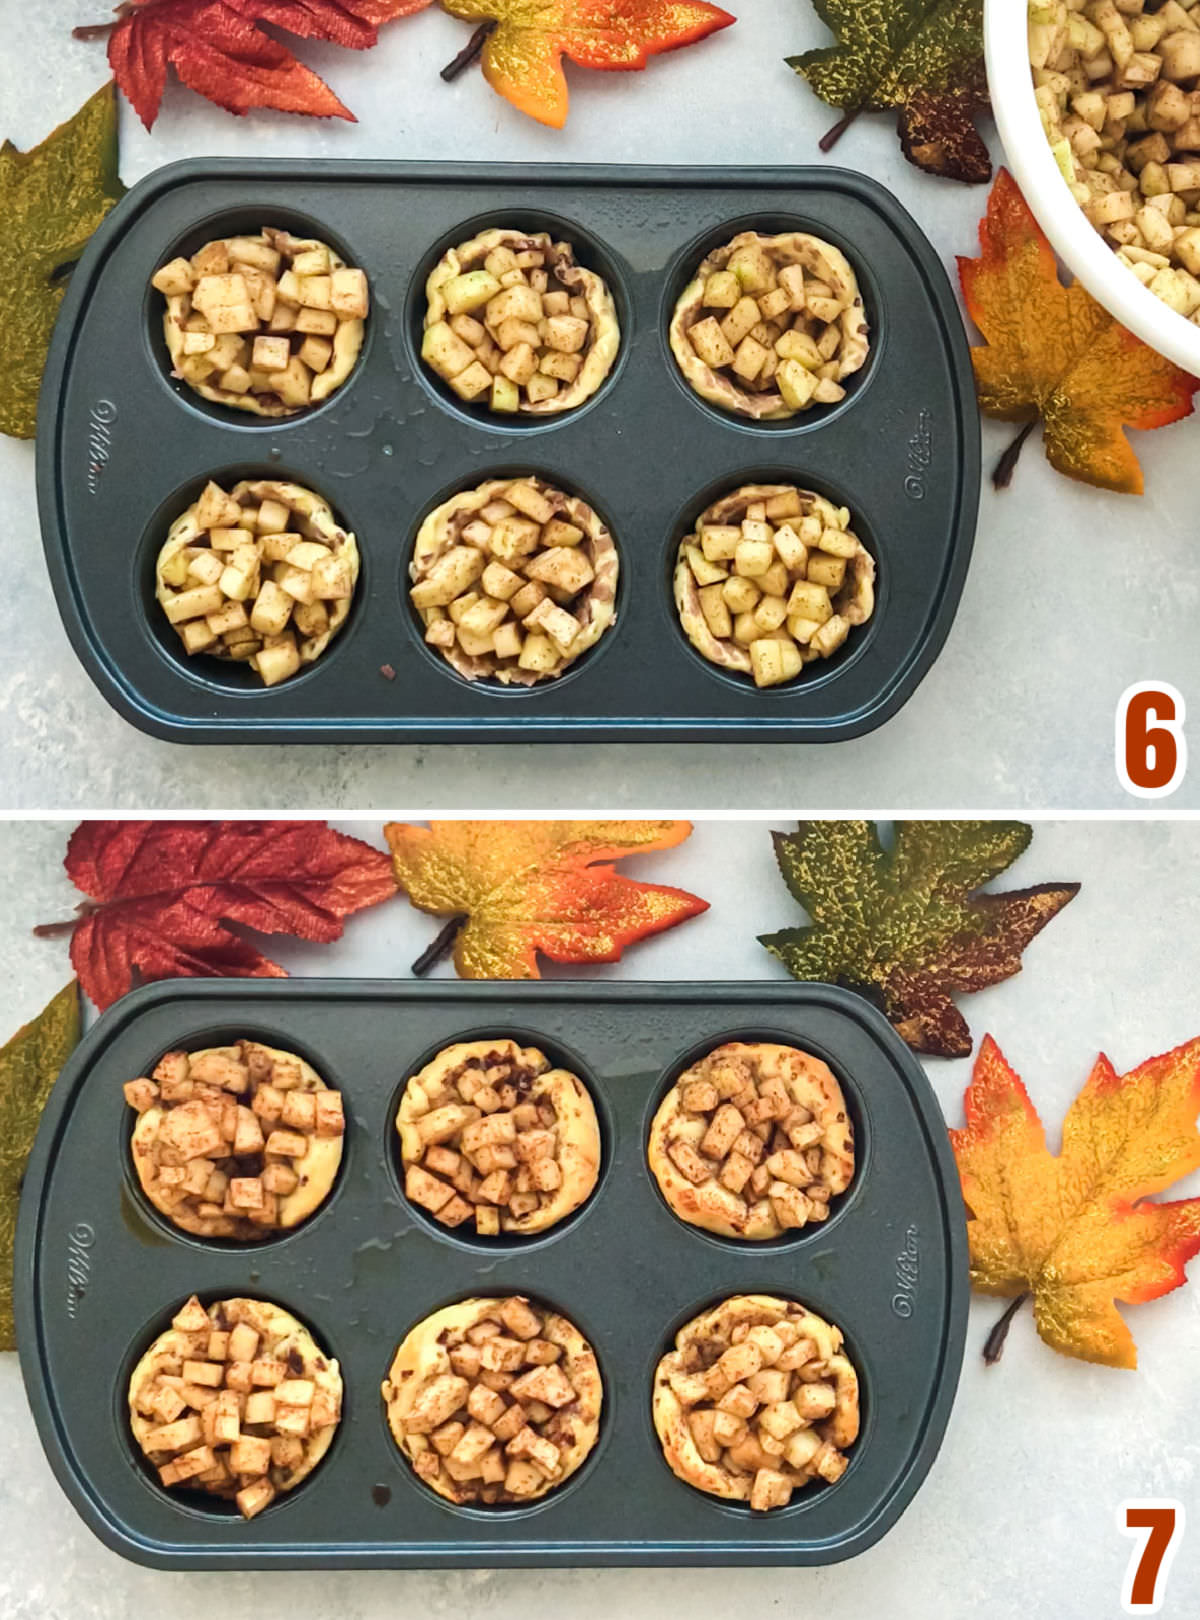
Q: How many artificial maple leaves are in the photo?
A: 10